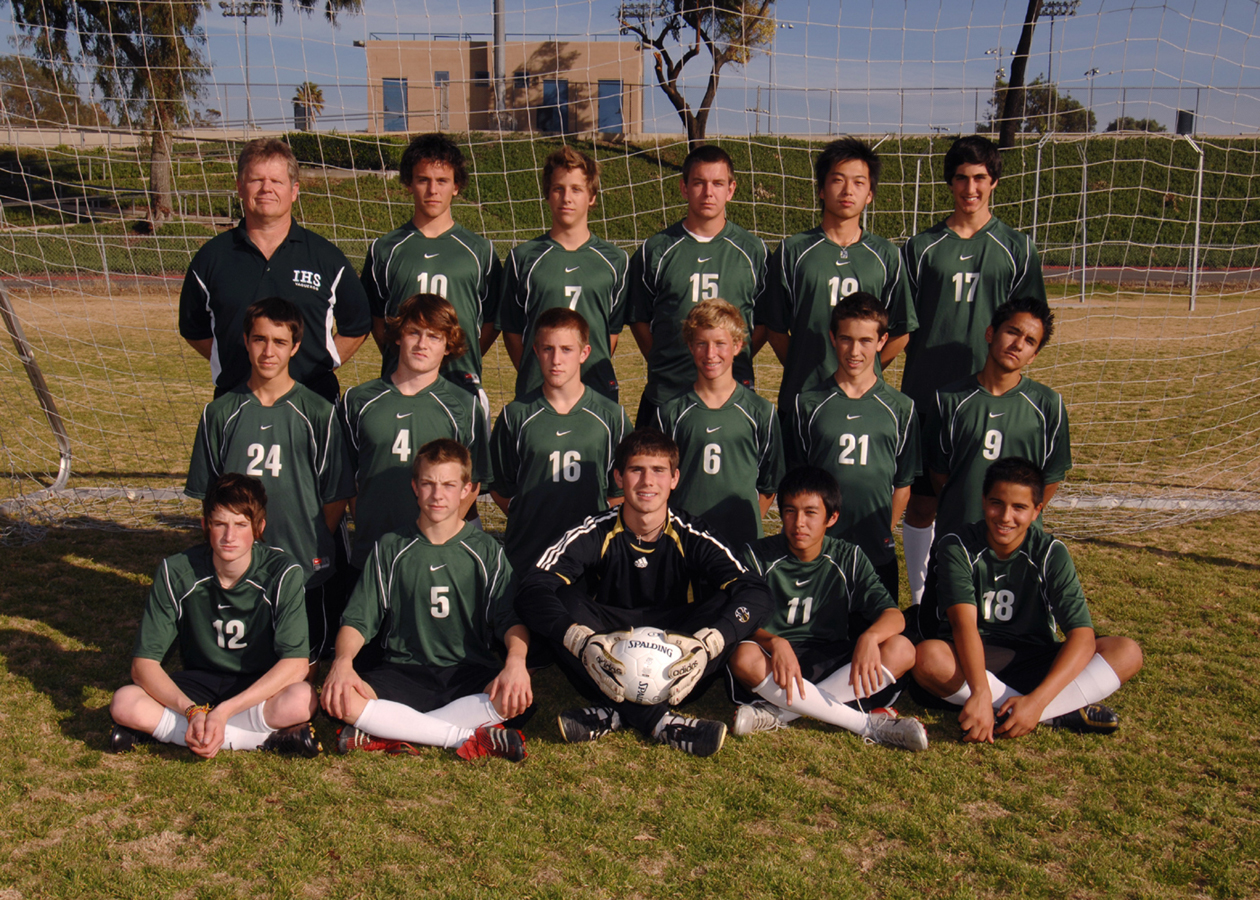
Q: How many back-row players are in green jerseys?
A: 5